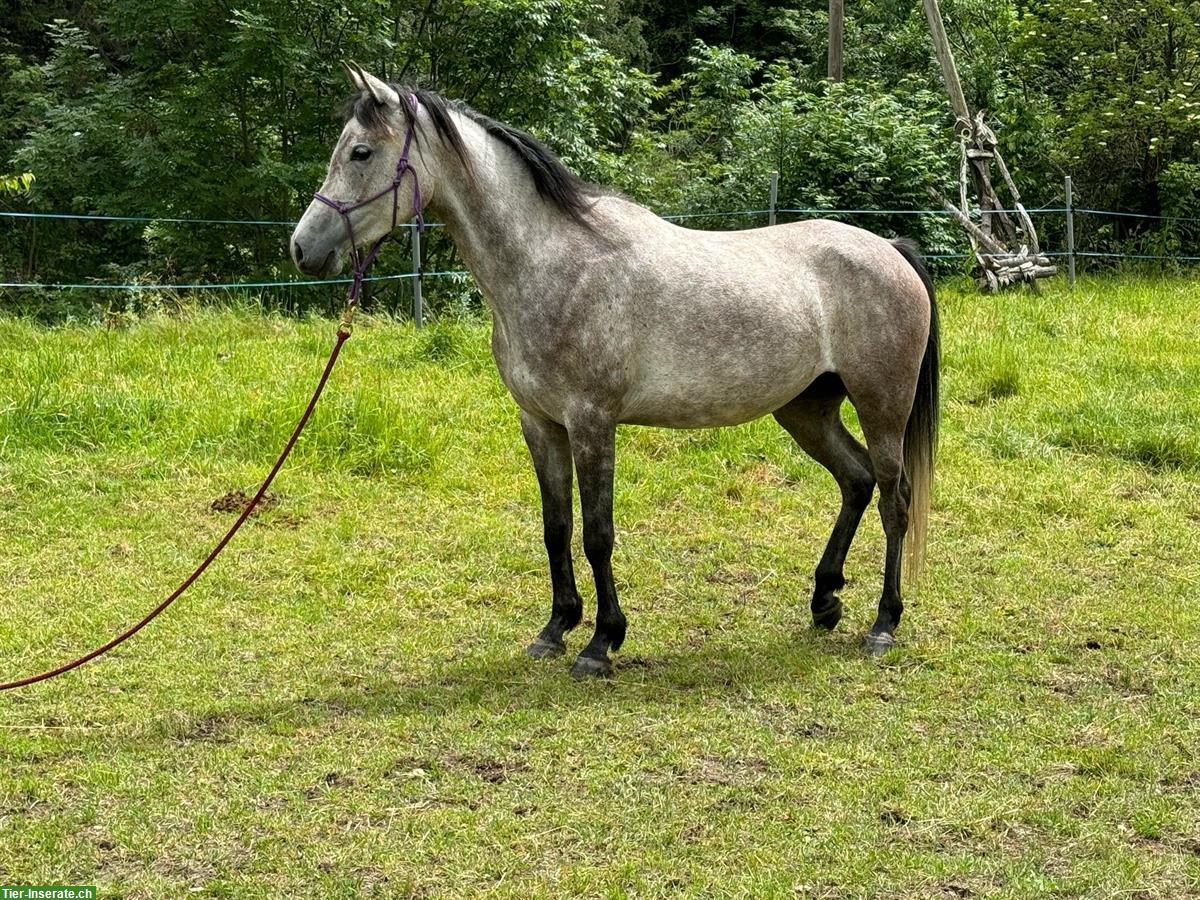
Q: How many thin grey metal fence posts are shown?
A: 3